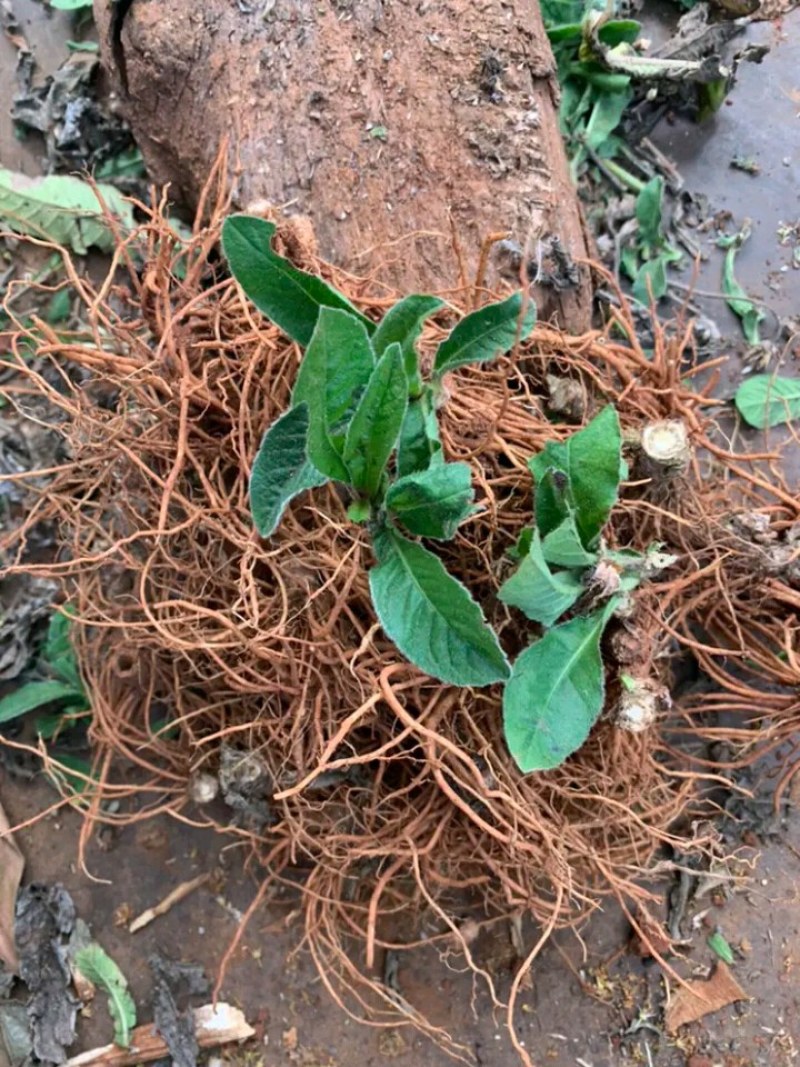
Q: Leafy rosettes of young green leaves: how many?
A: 2